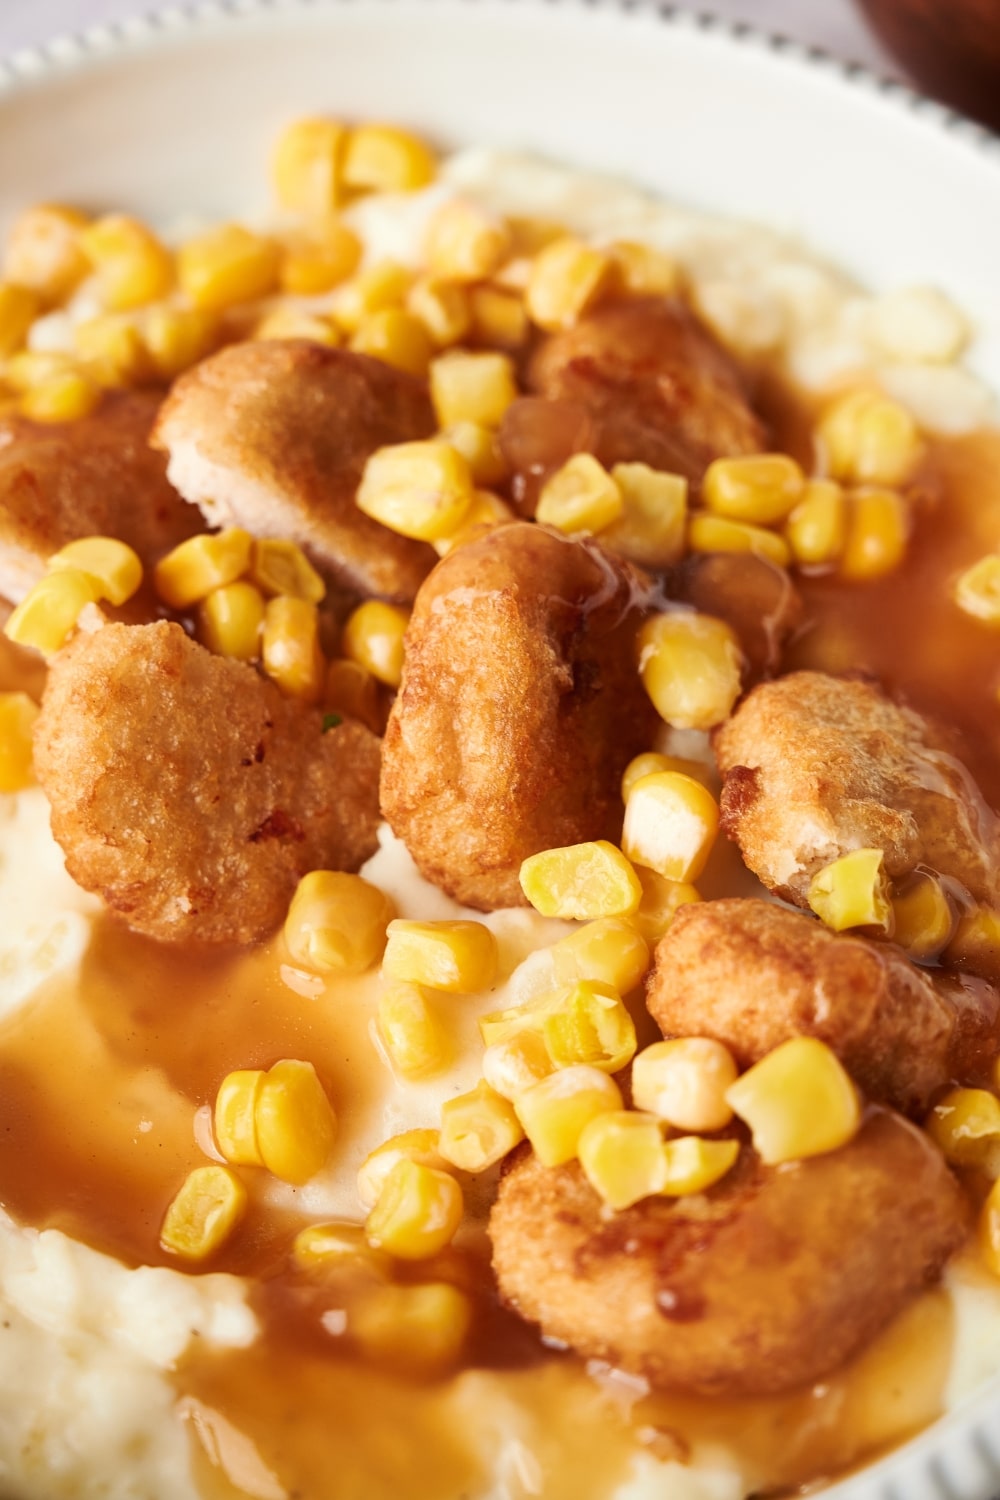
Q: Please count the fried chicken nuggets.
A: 8